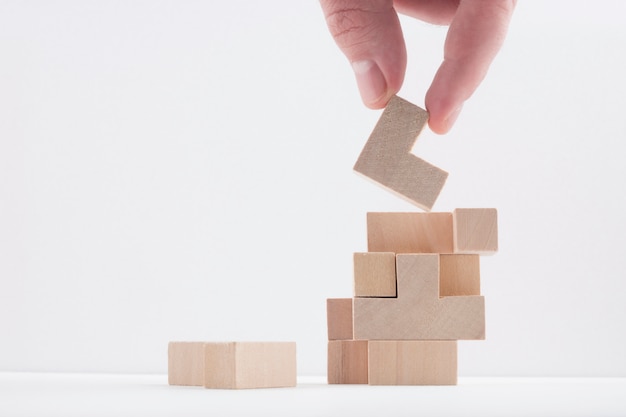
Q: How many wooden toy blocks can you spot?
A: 11